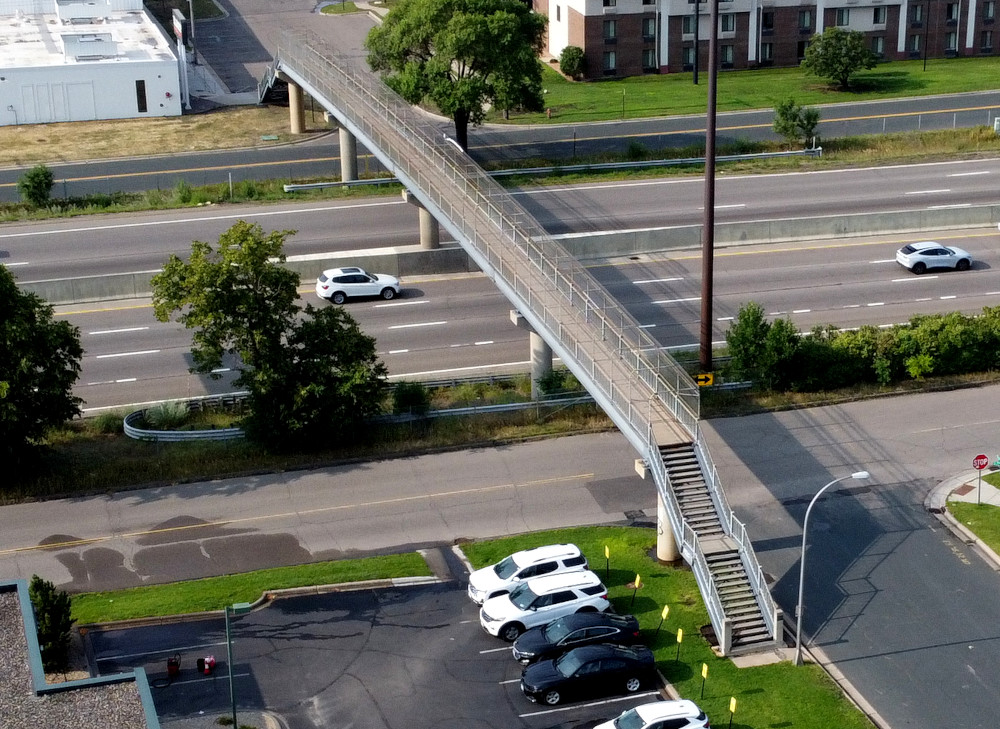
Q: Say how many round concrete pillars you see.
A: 5